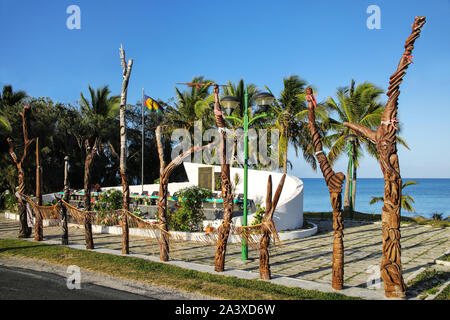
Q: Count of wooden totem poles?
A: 10